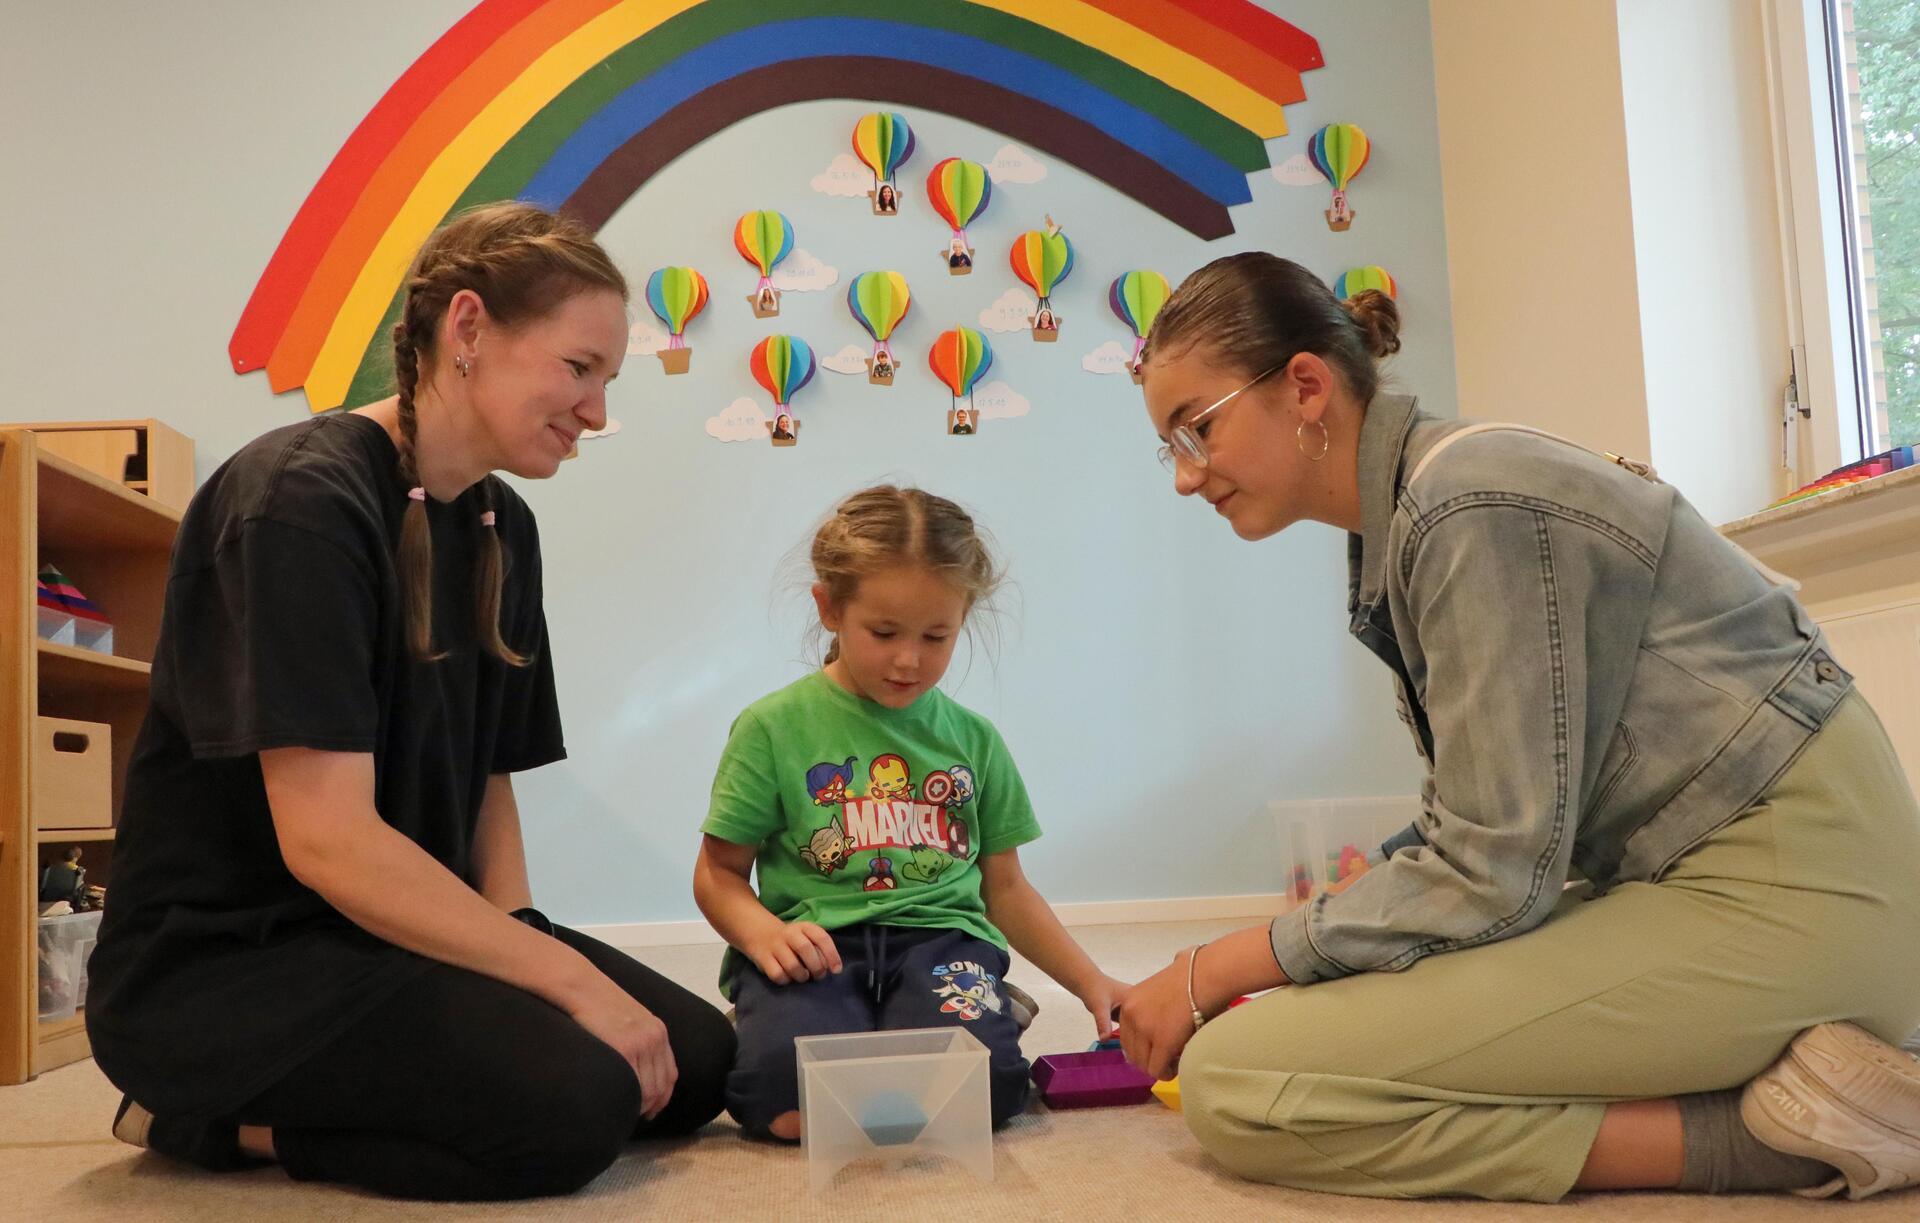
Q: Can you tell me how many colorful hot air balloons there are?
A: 11